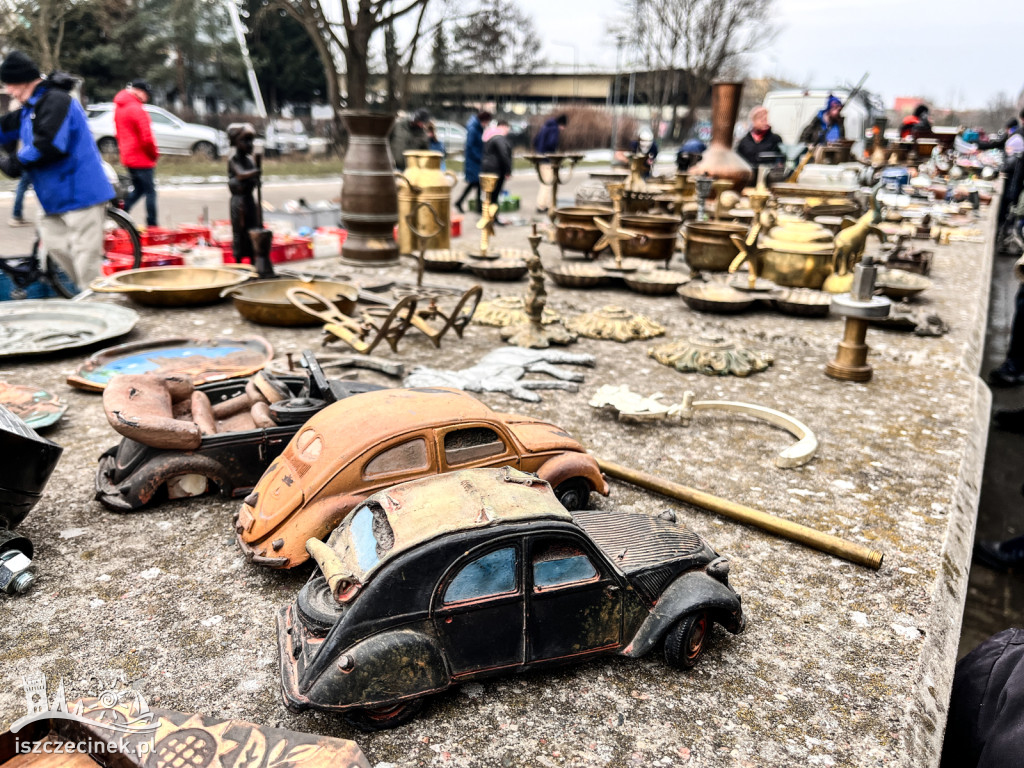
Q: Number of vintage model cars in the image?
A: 3